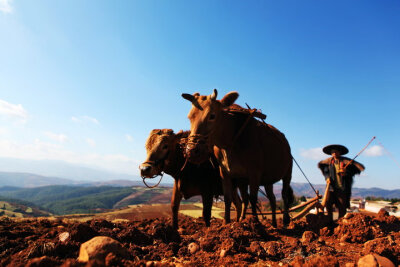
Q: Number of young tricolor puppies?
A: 0